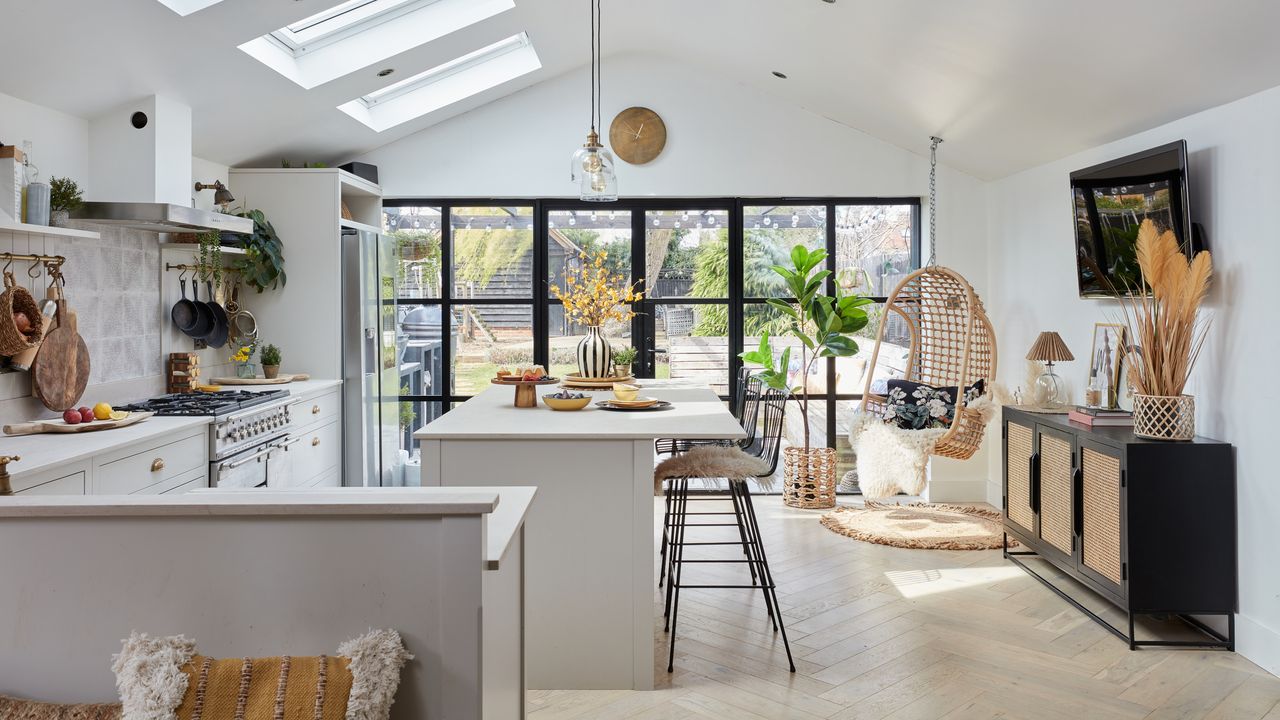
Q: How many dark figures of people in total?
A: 0